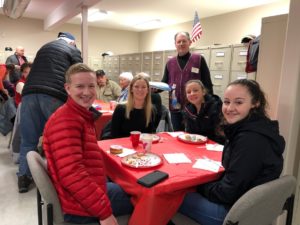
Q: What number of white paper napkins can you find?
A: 5